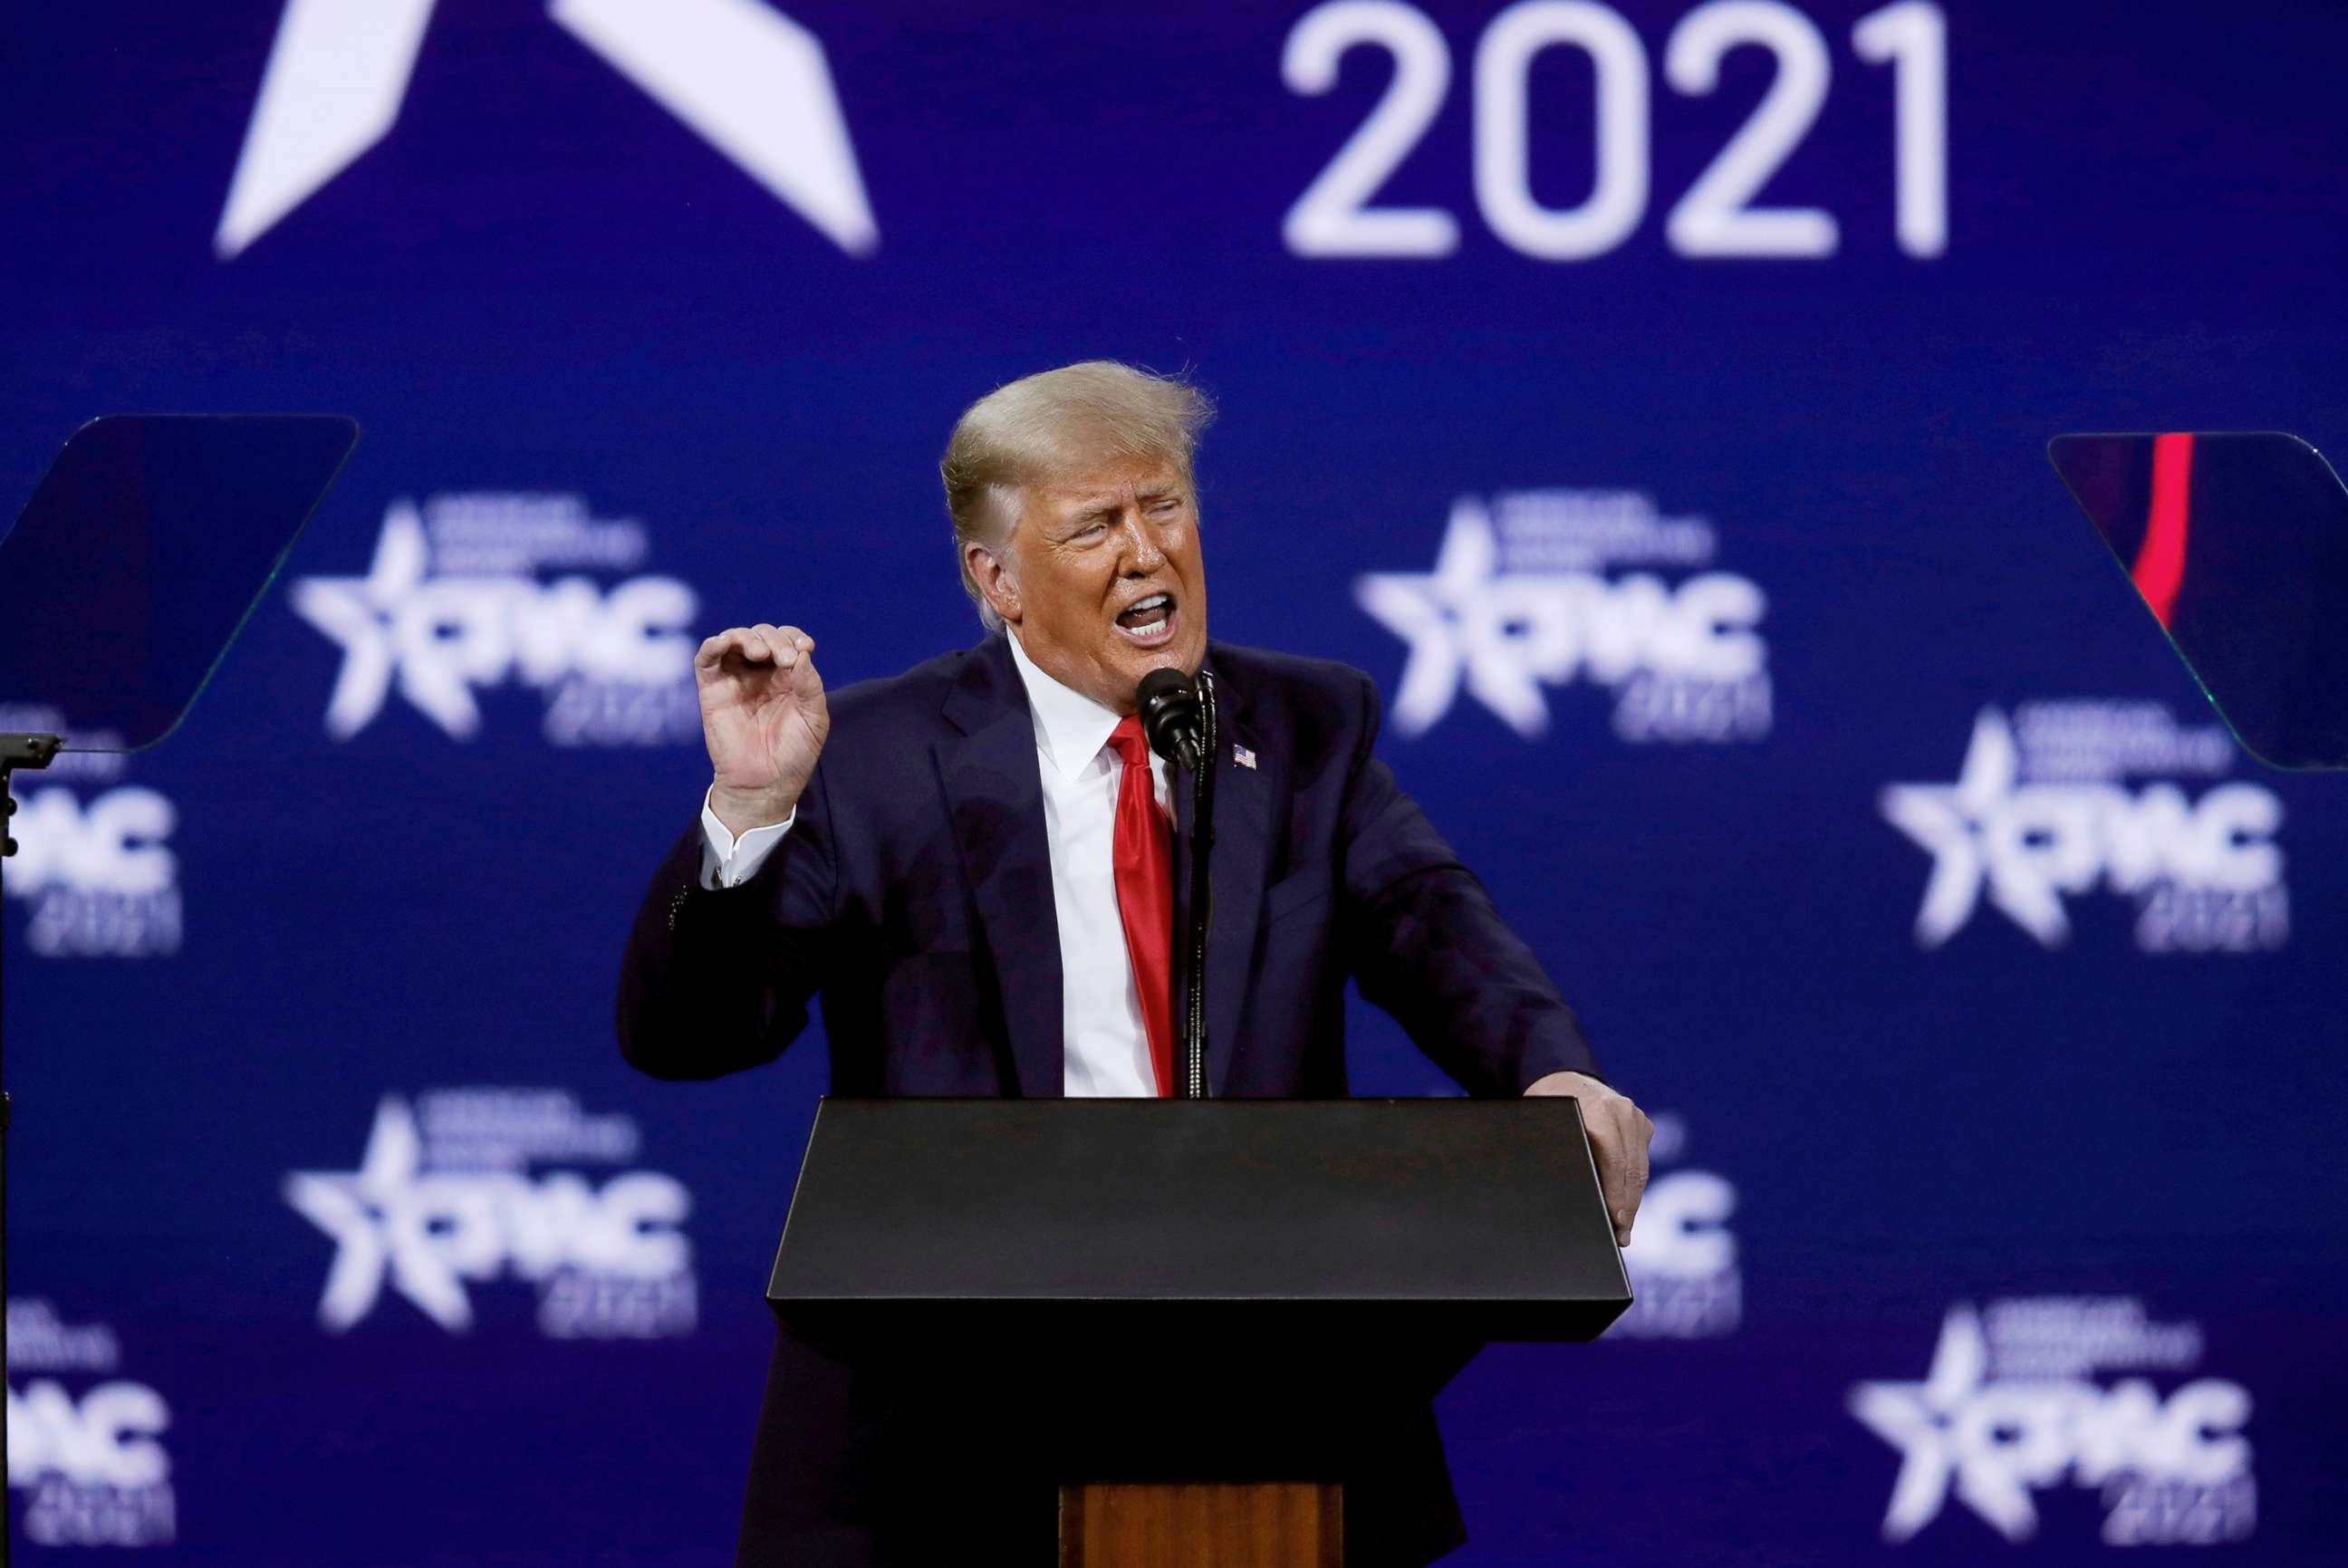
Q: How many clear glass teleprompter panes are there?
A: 2